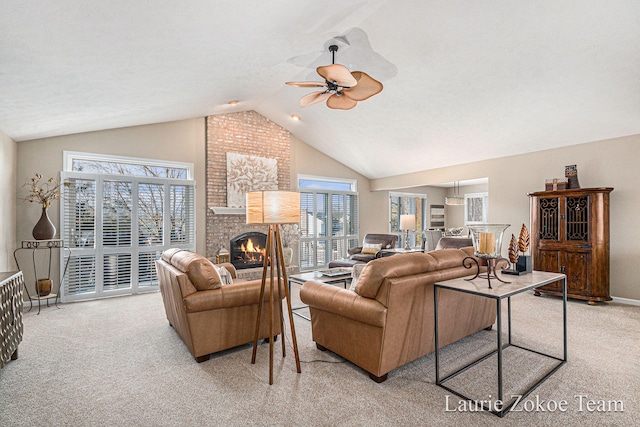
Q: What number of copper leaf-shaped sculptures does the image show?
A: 2